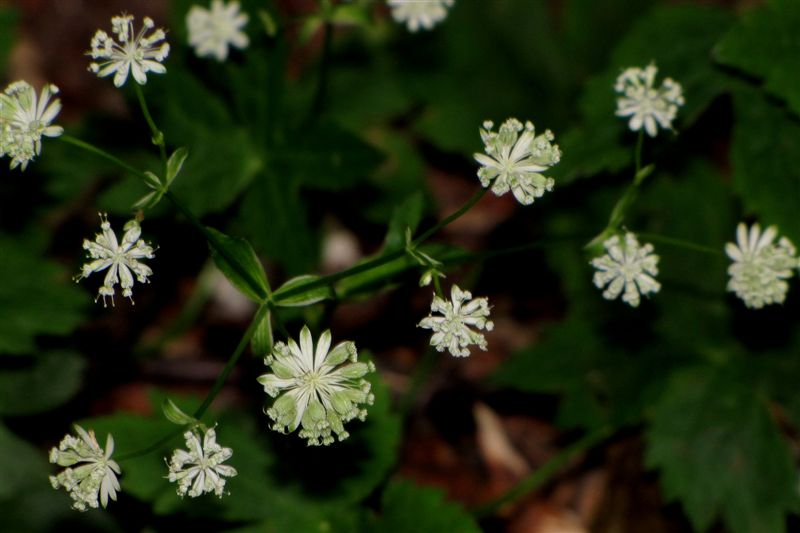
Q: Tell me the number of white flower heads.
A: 13